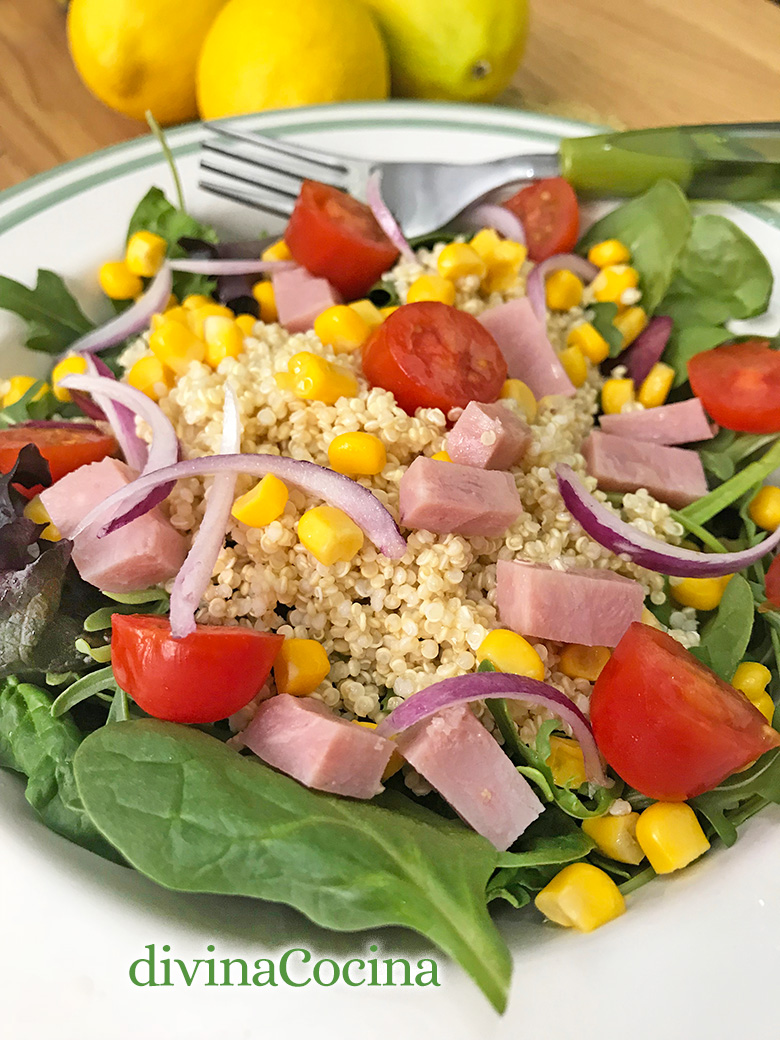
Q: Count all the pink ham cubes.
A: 11